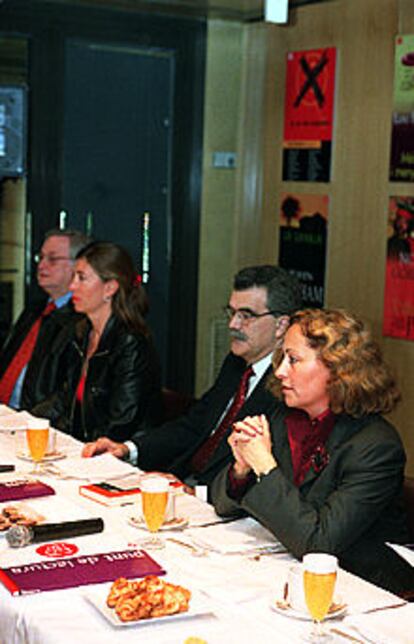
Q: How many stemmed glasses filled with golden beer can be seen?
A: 3